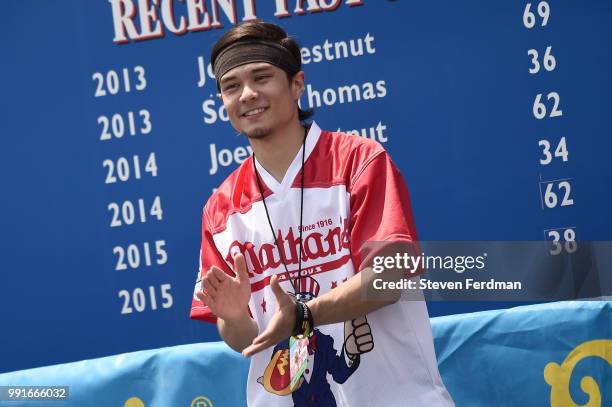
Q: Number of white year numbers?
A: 6